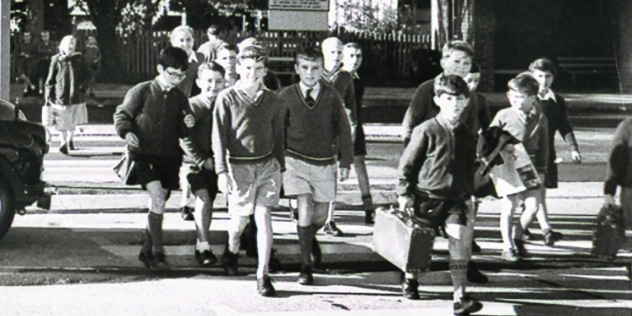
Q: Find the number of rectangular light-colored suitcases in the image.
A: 1